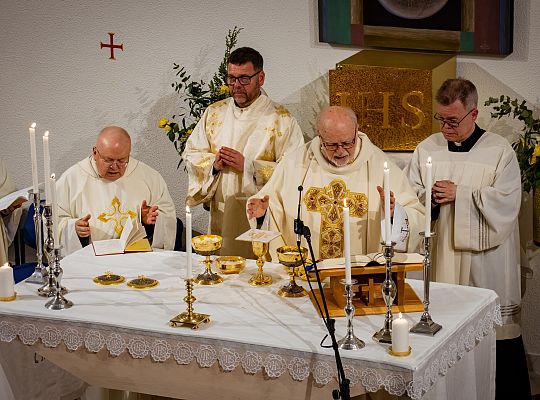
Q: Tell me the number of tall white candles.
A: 7